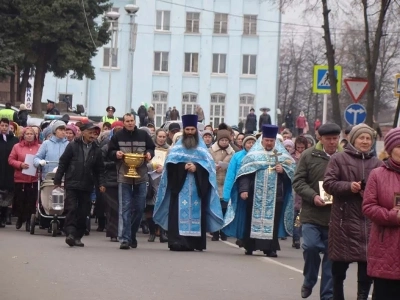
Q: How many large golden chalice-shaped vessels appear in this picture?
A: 1